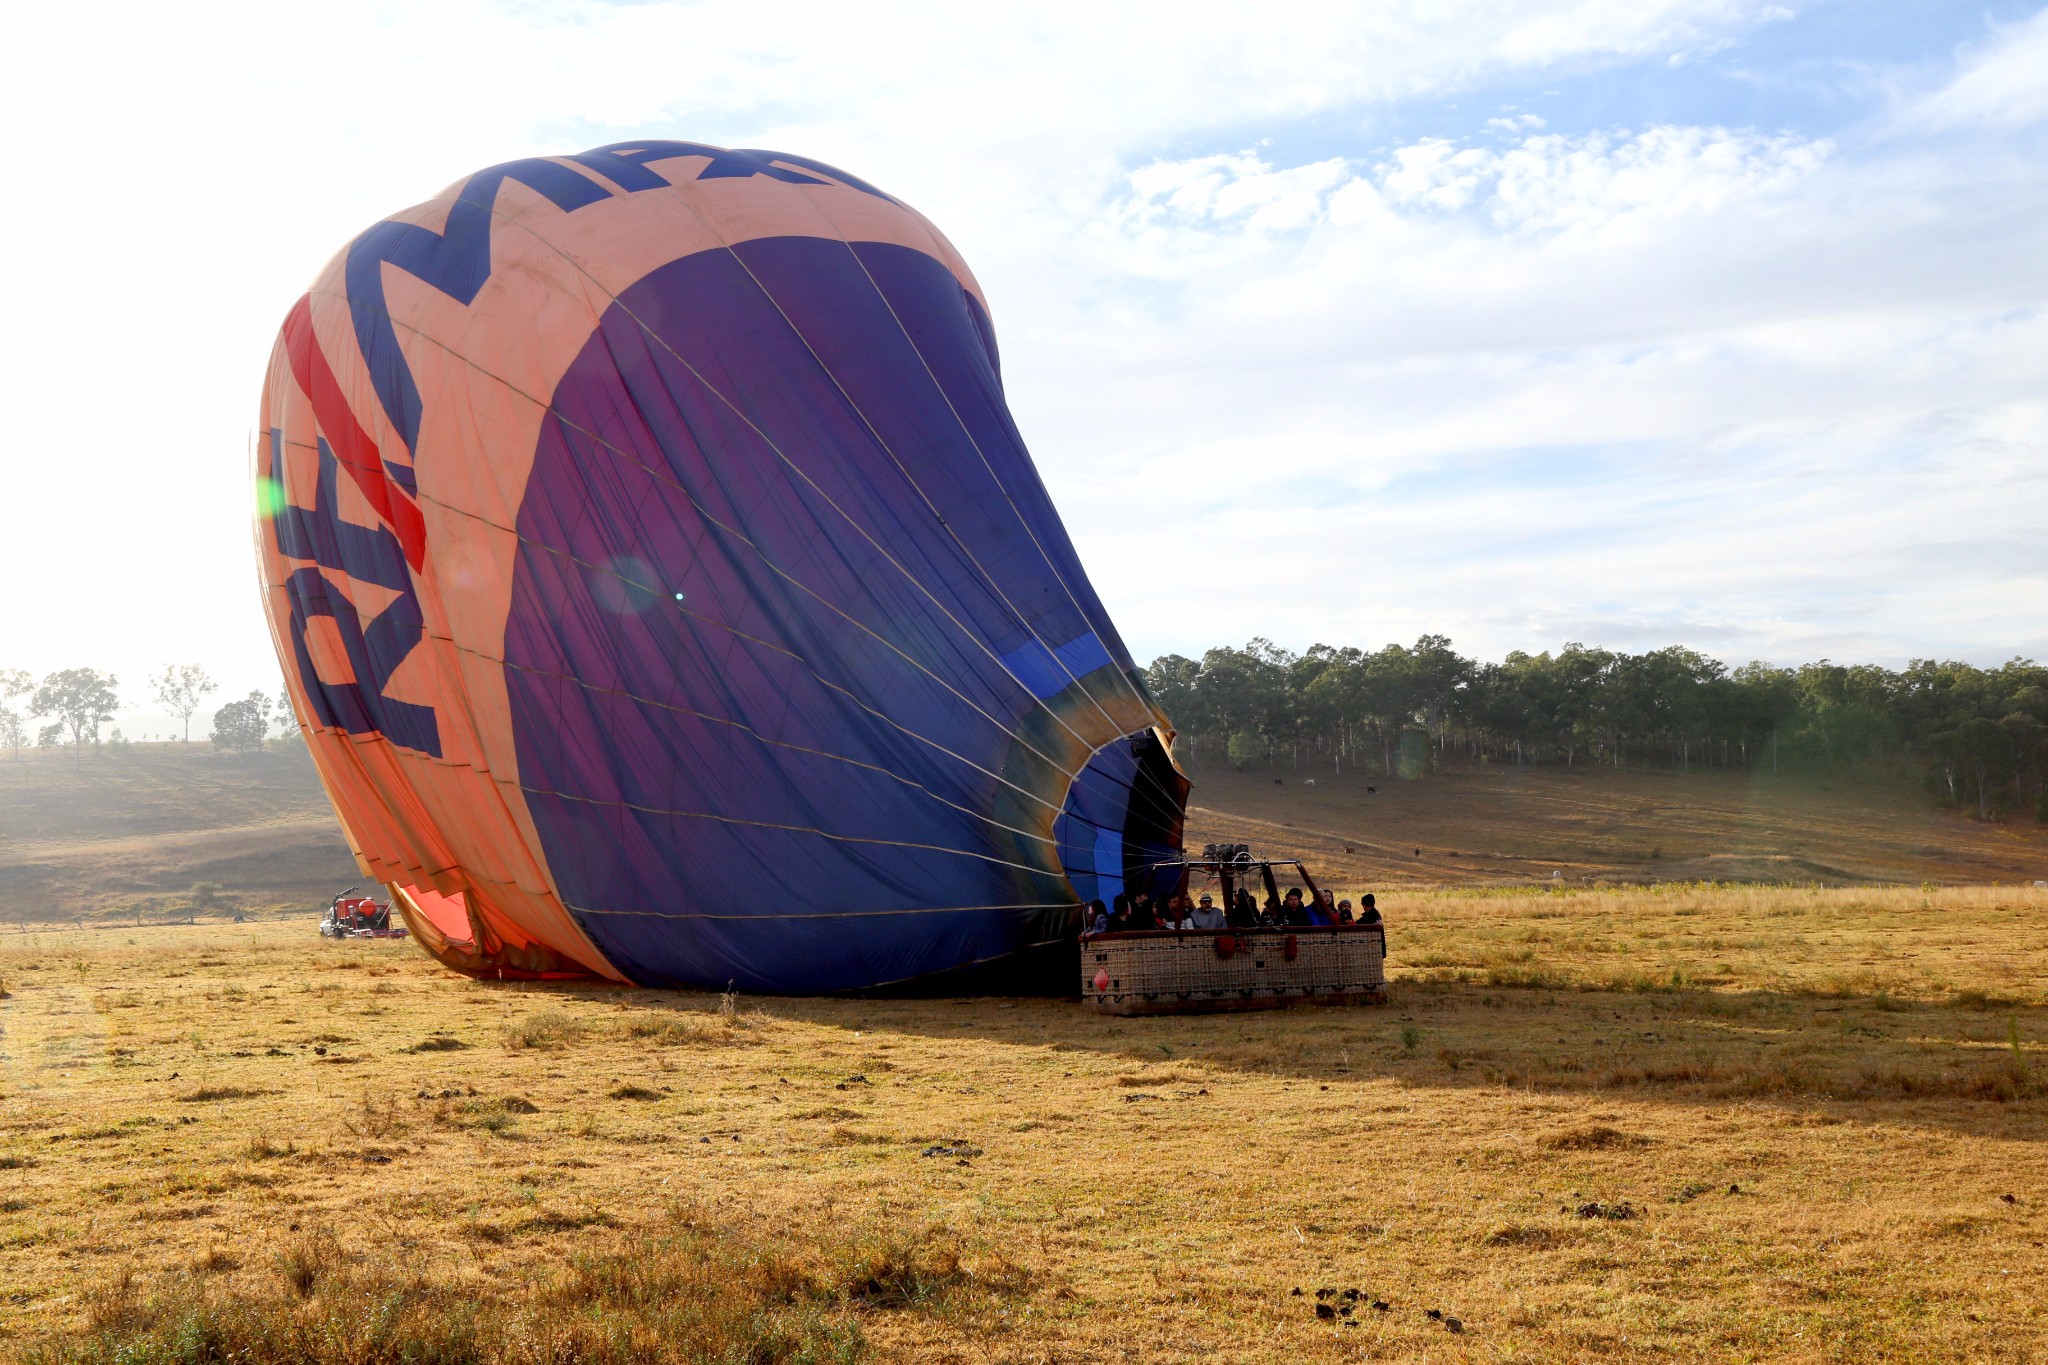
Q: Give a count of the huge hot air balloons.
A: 1